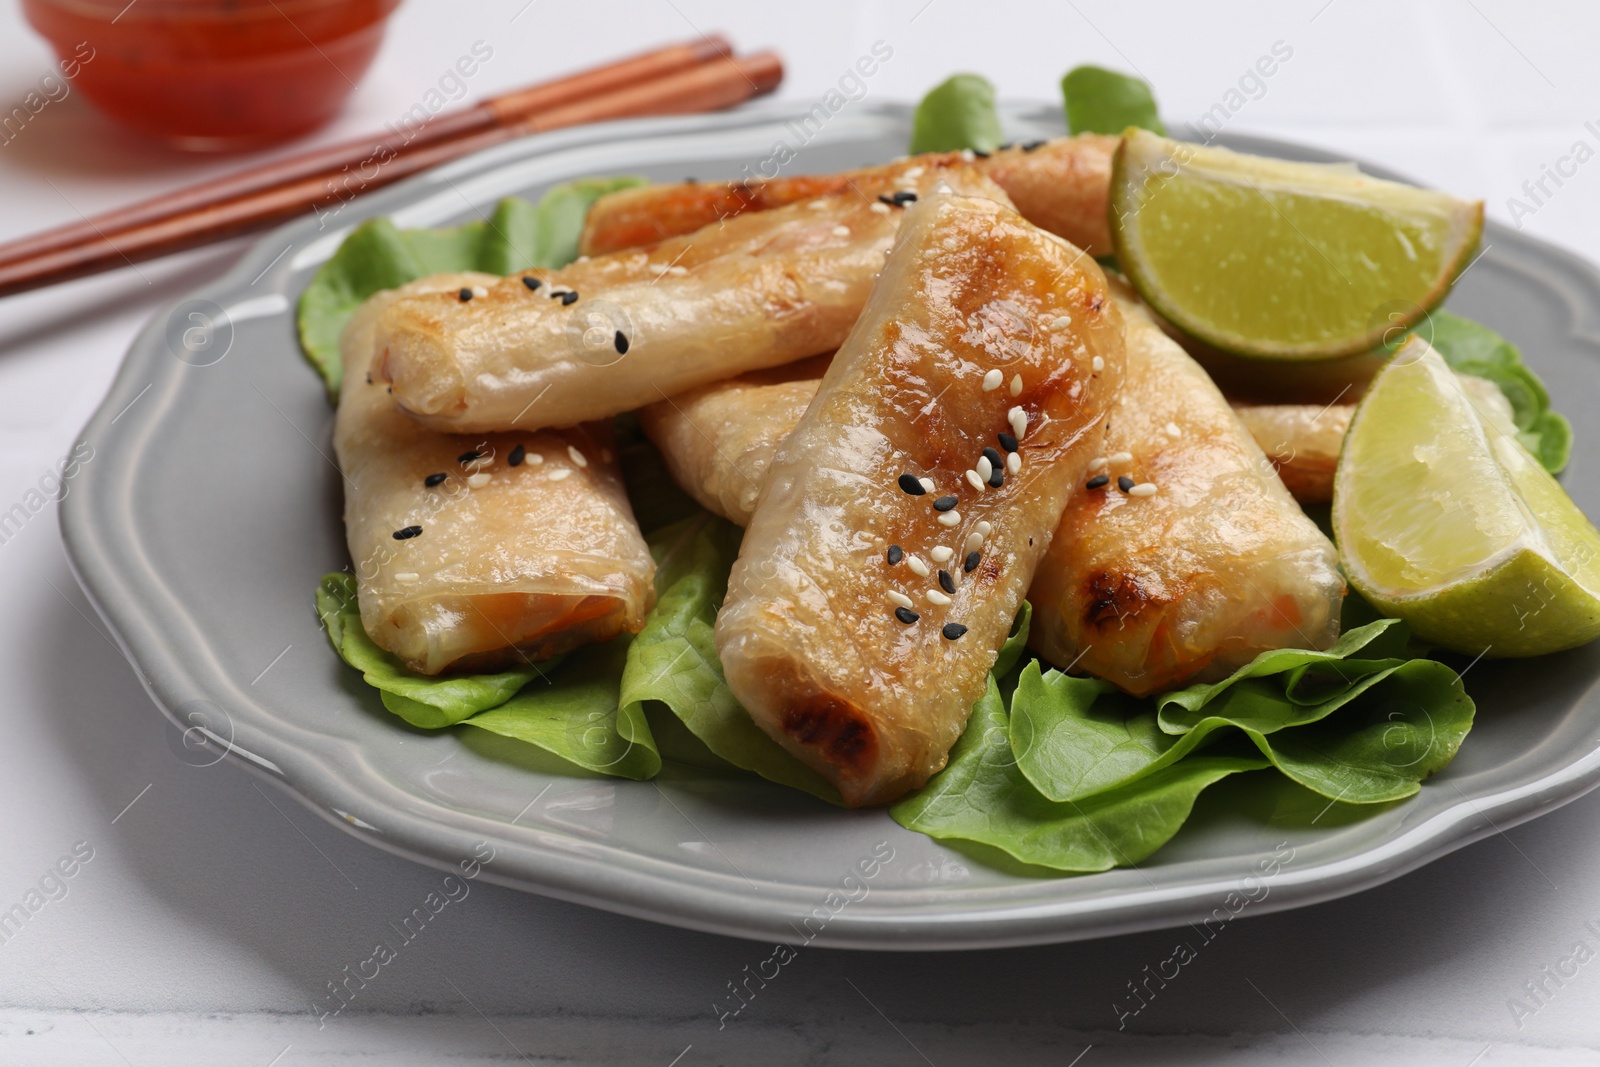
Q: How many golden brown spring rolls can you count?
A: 7